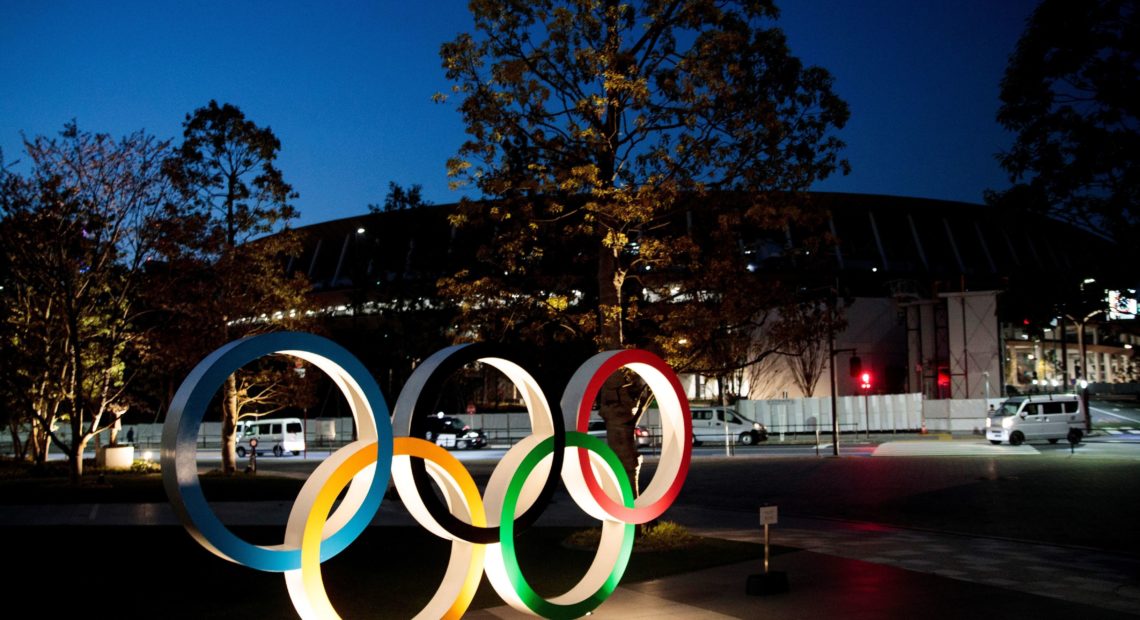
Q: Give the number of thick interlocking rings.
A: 5